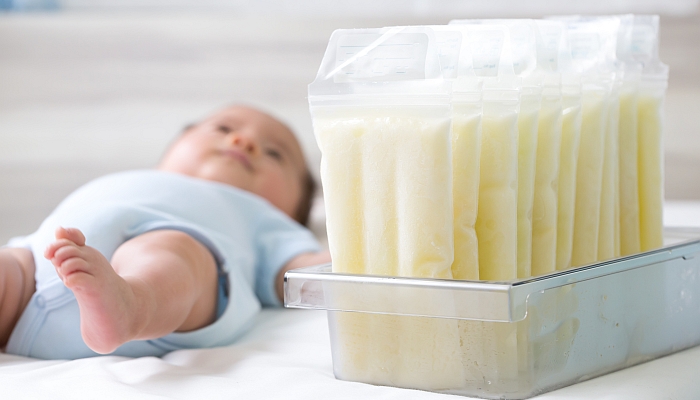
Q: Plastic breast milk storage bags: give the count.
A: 10